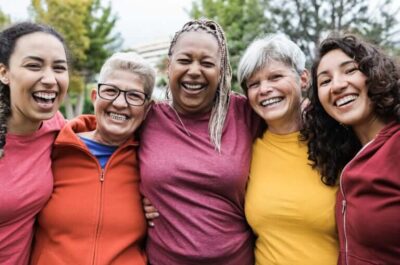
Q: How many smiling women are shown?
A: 5